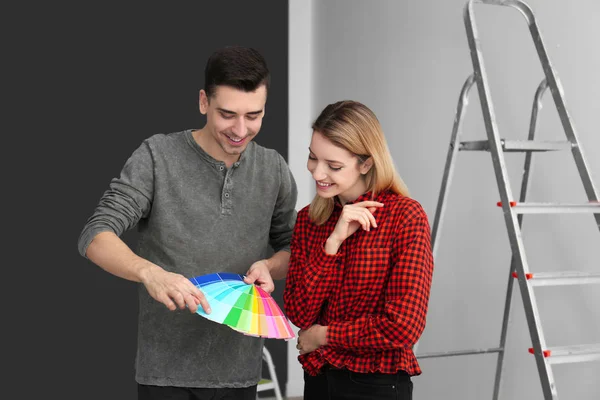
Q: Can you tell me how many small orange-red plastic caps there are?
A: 6